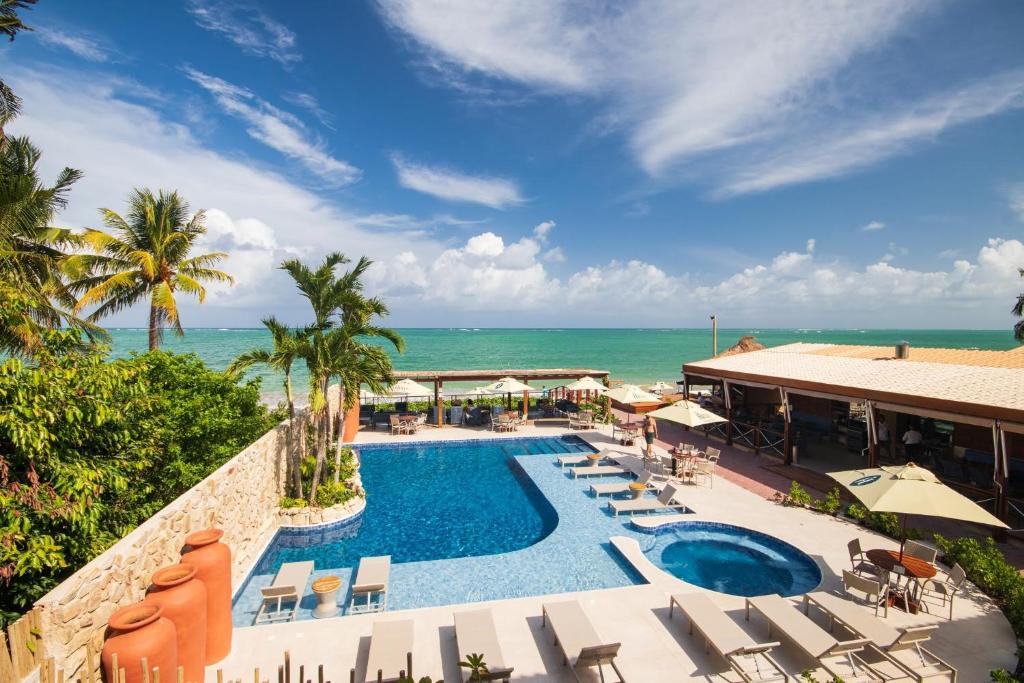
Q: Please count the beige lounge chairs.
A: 12